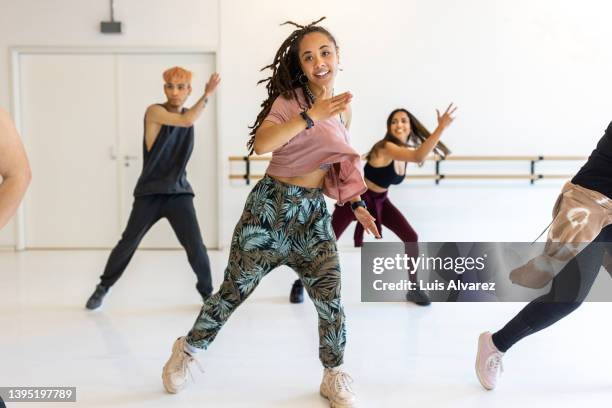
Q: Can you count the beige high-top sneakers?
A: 2